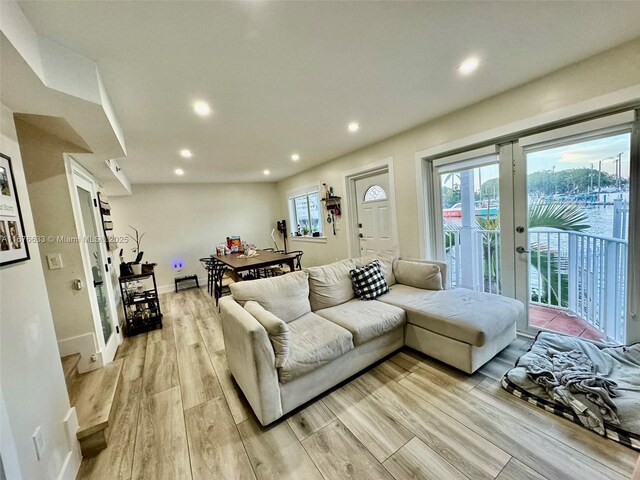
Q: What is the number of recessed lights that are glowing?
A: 7